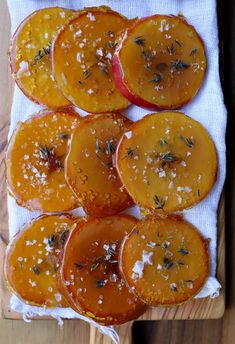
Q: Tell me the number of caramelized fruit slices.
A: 9